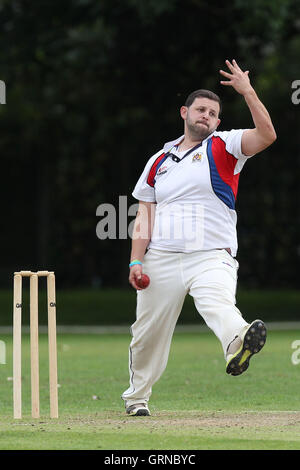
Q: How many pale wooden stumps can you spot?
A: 3